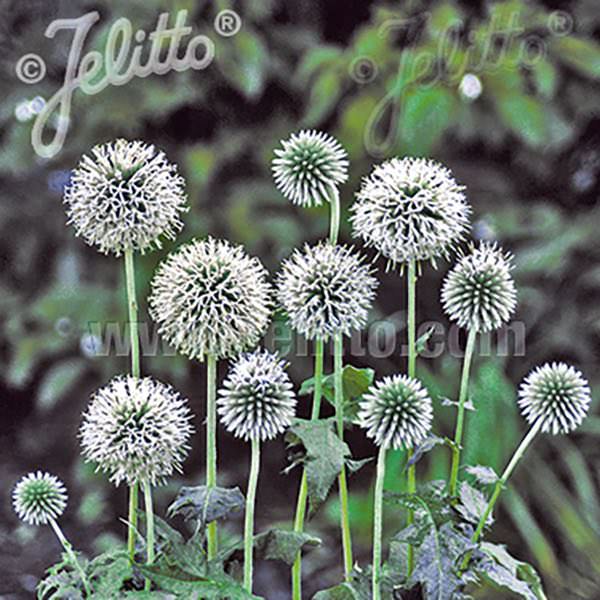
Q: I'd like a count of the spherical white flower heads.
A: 11